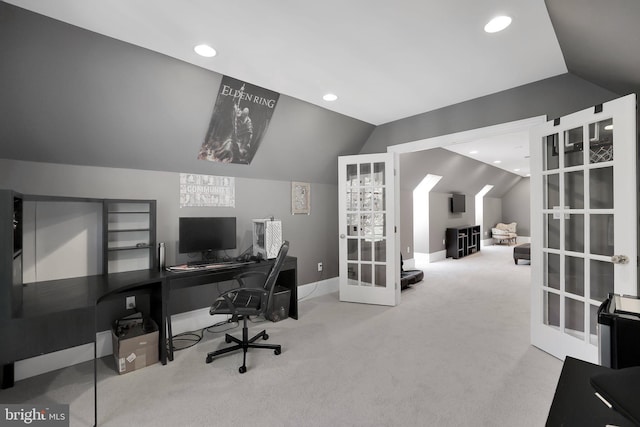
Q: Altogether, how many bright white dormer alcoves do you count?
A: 2